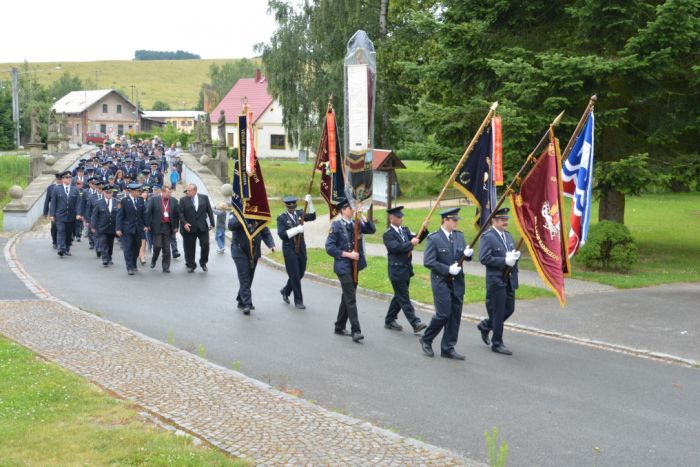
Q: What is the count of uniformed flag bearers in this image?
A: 6